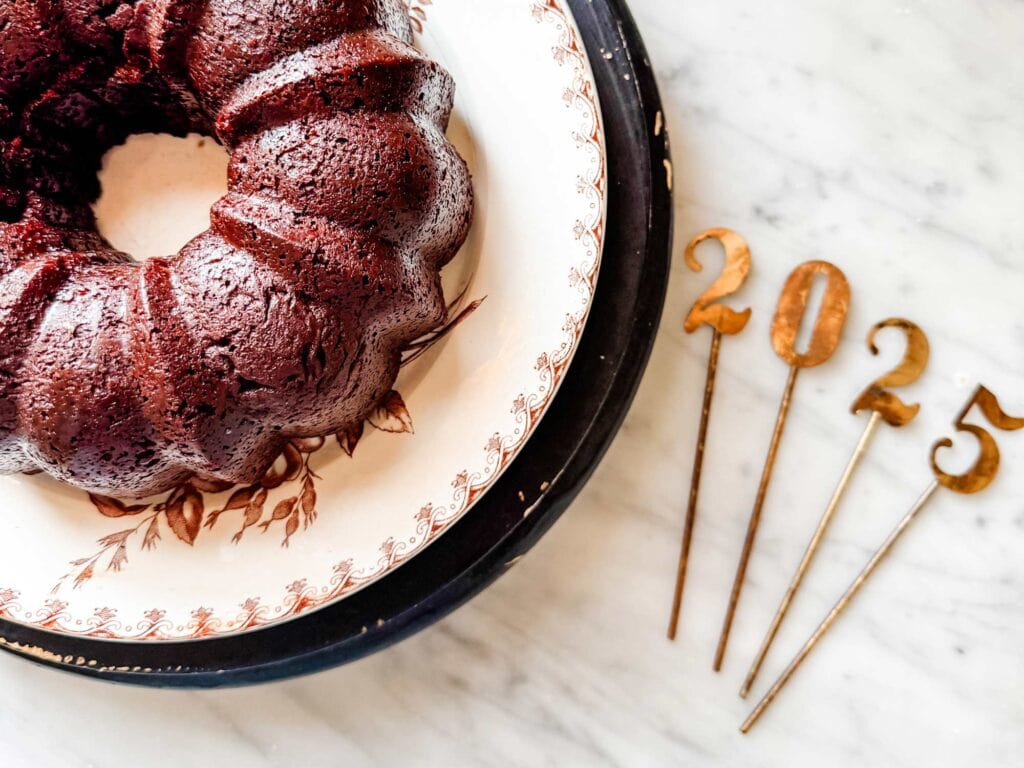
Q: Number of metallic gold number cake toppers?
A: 4